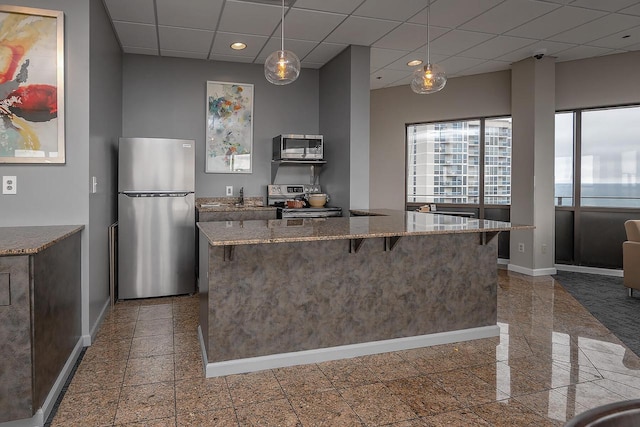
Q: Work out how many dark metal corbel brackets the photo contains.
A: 4